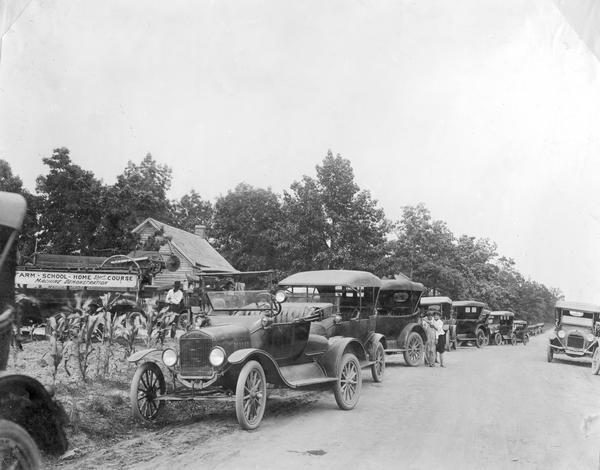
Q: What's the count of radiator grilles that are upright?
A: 2